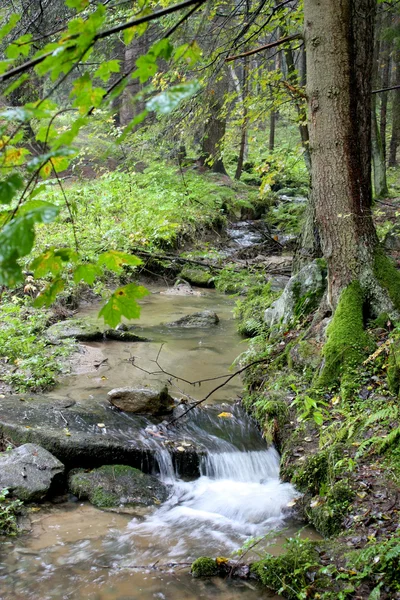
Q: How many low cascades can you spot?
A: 1